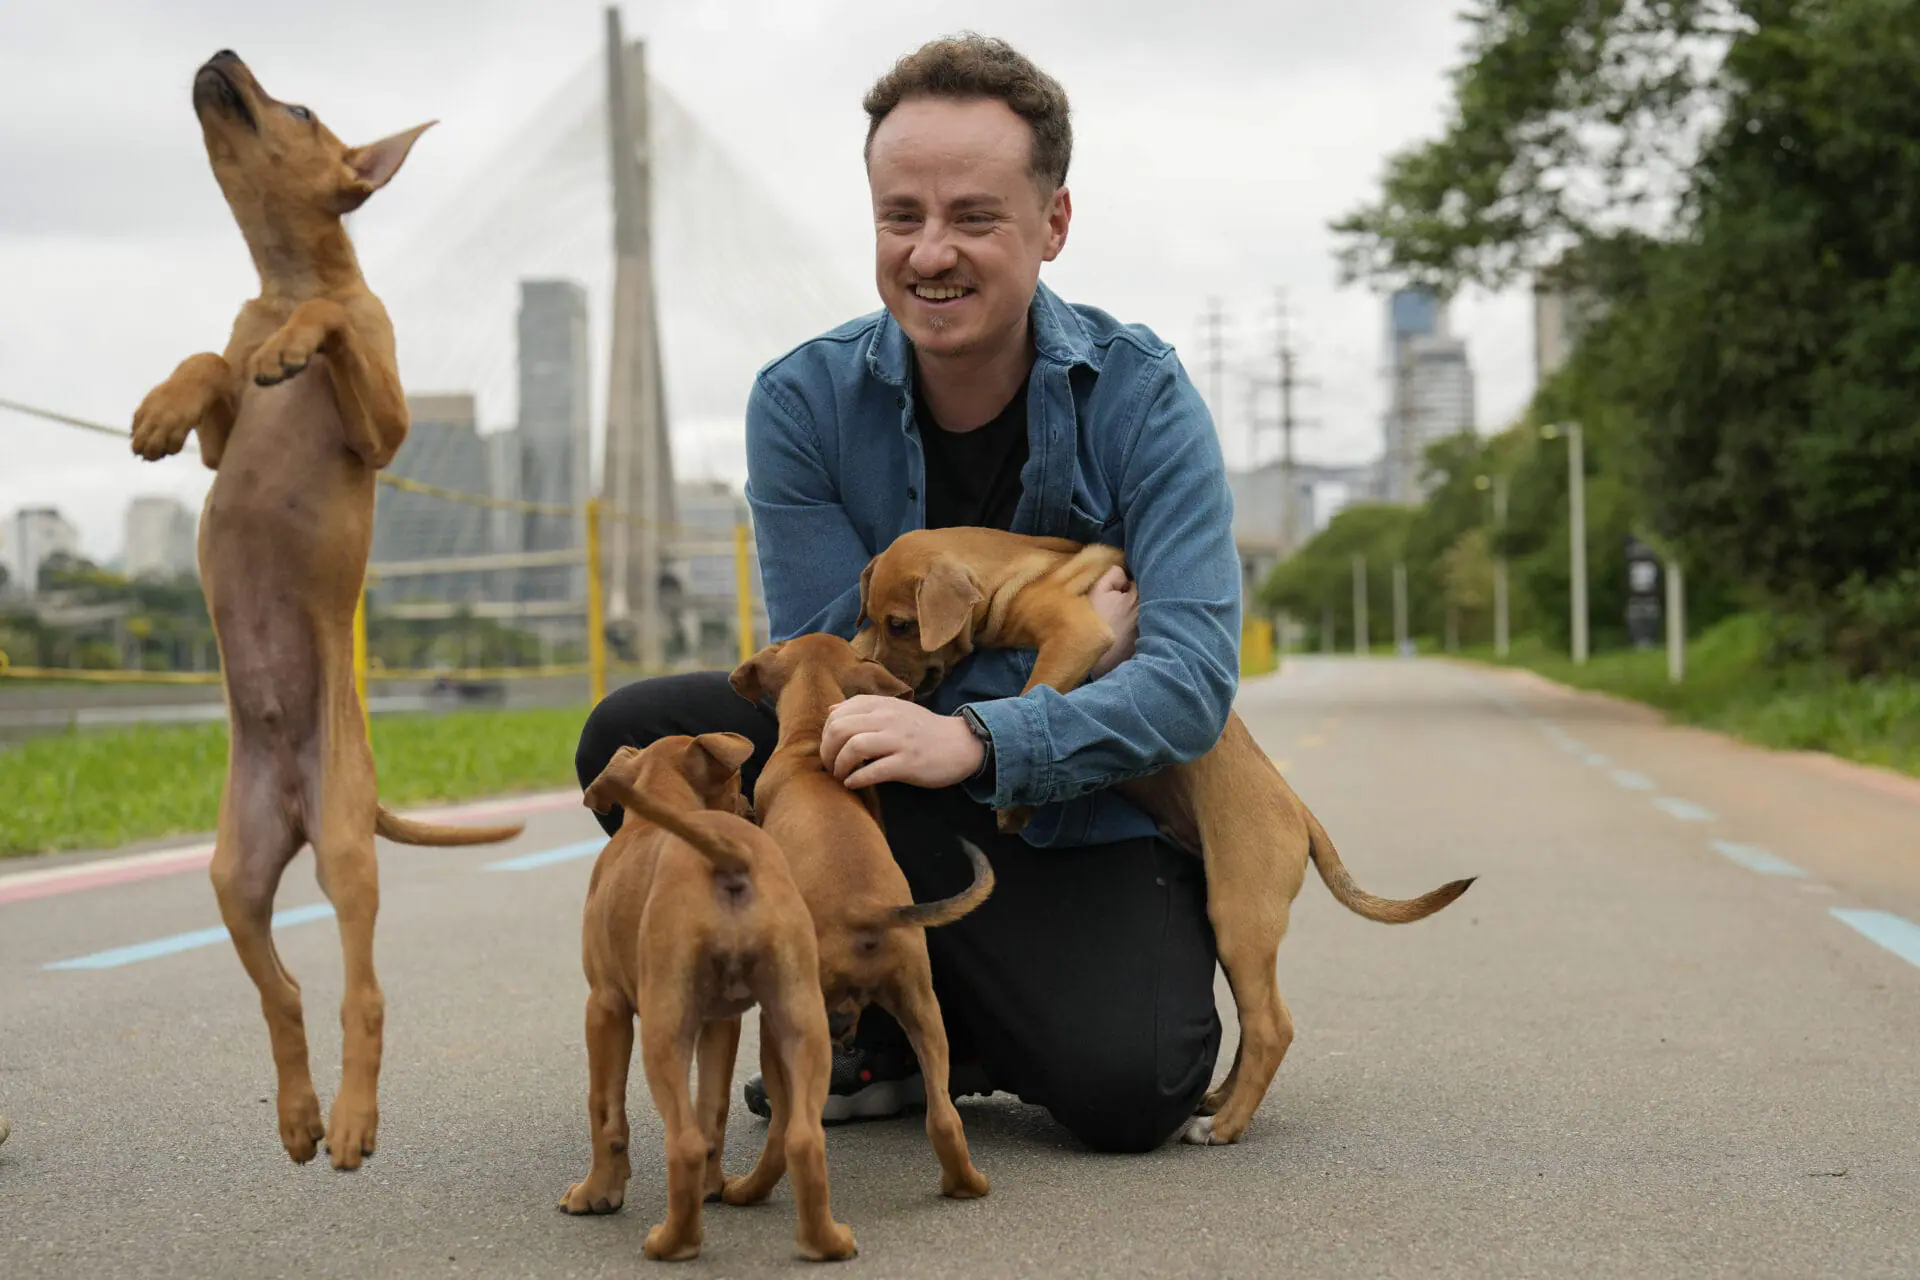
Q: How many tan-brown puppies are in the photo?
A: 4